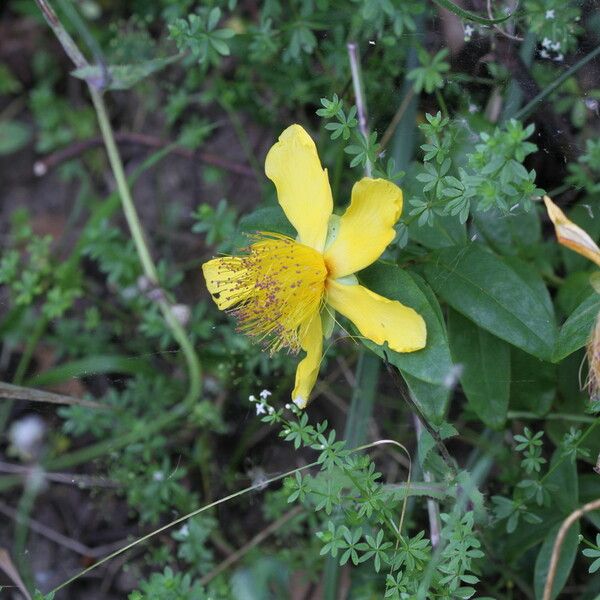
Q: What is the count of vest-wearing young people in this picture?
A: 0